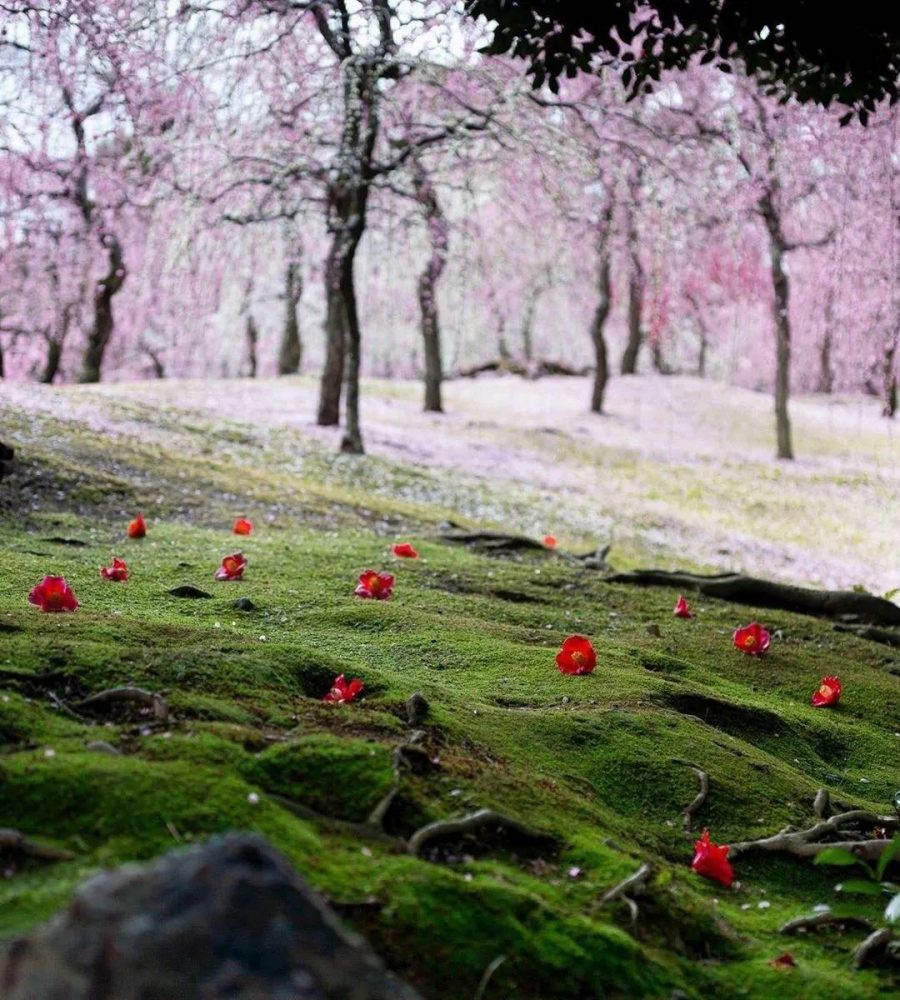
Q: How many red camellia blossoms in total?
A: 14